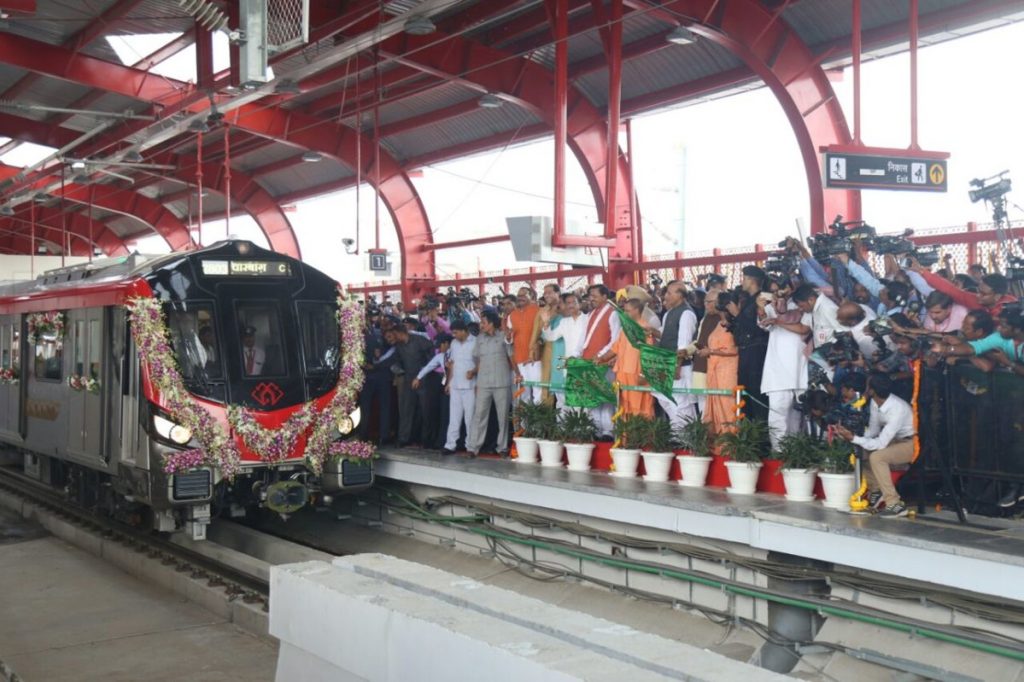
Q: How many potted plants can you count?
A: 9